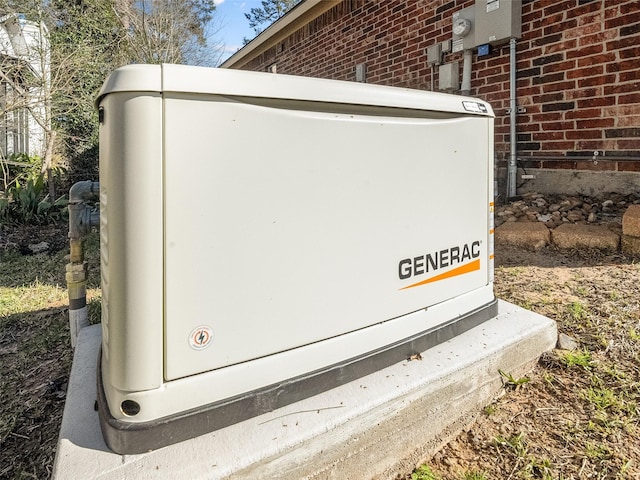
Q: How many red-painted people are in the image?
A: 0